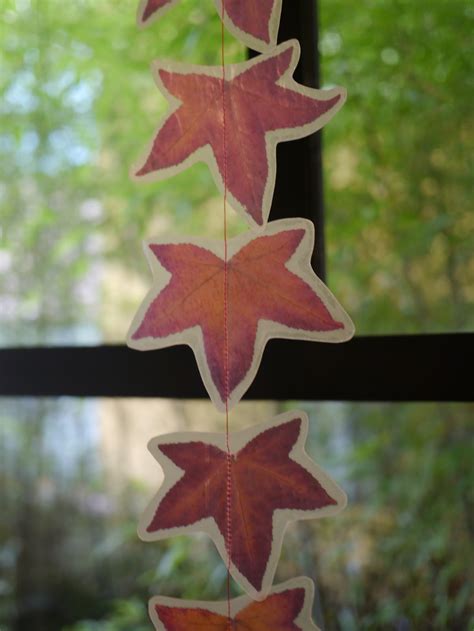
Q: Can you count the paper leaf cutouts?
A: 5